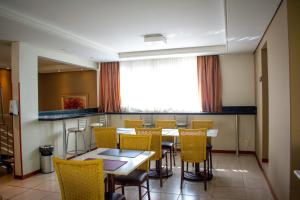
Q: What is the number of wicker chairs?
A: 8